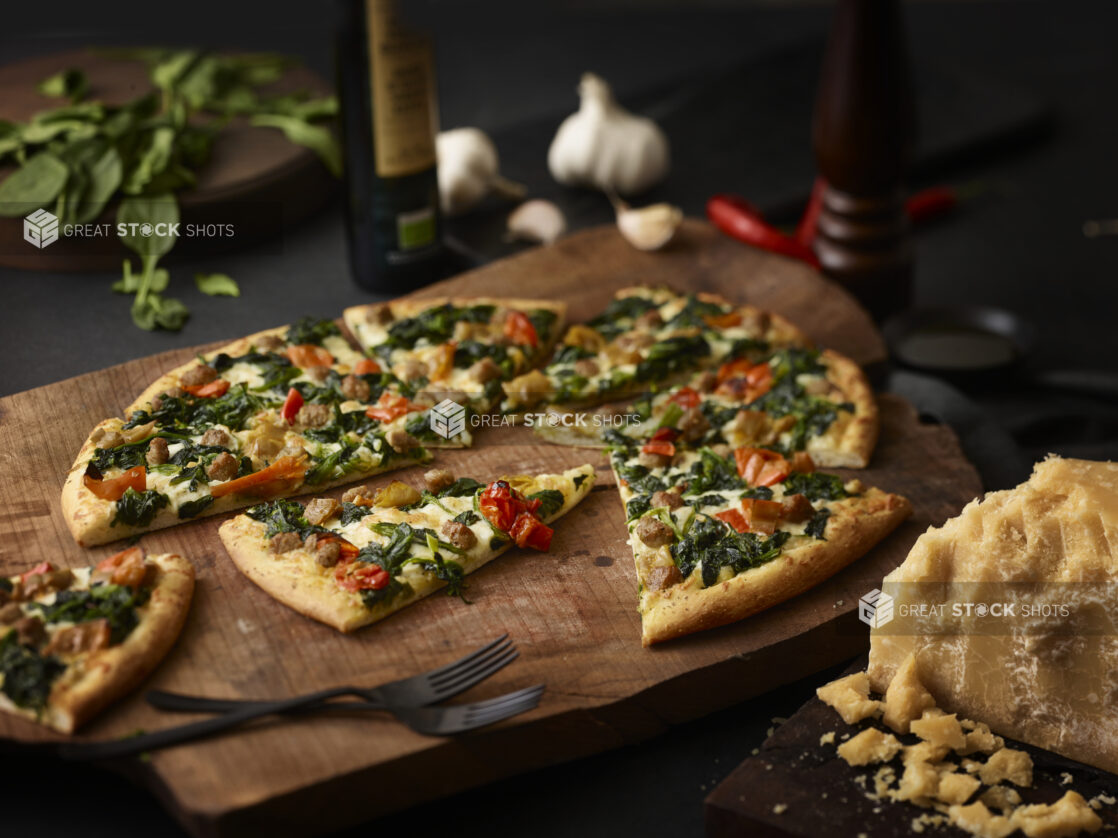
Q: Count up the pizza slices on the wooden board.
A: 8